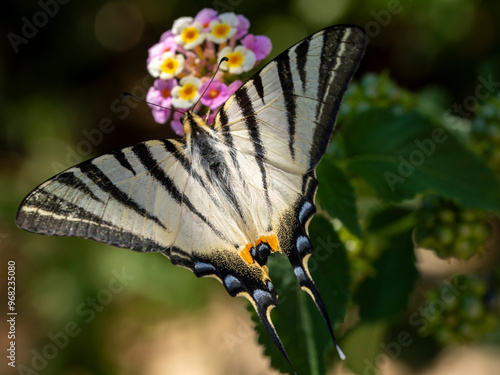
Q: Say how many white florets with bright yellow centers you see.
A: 5